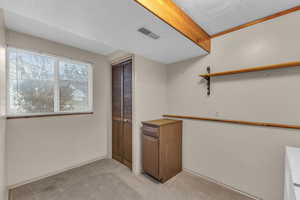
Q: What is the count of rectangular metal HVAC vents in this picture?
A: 1